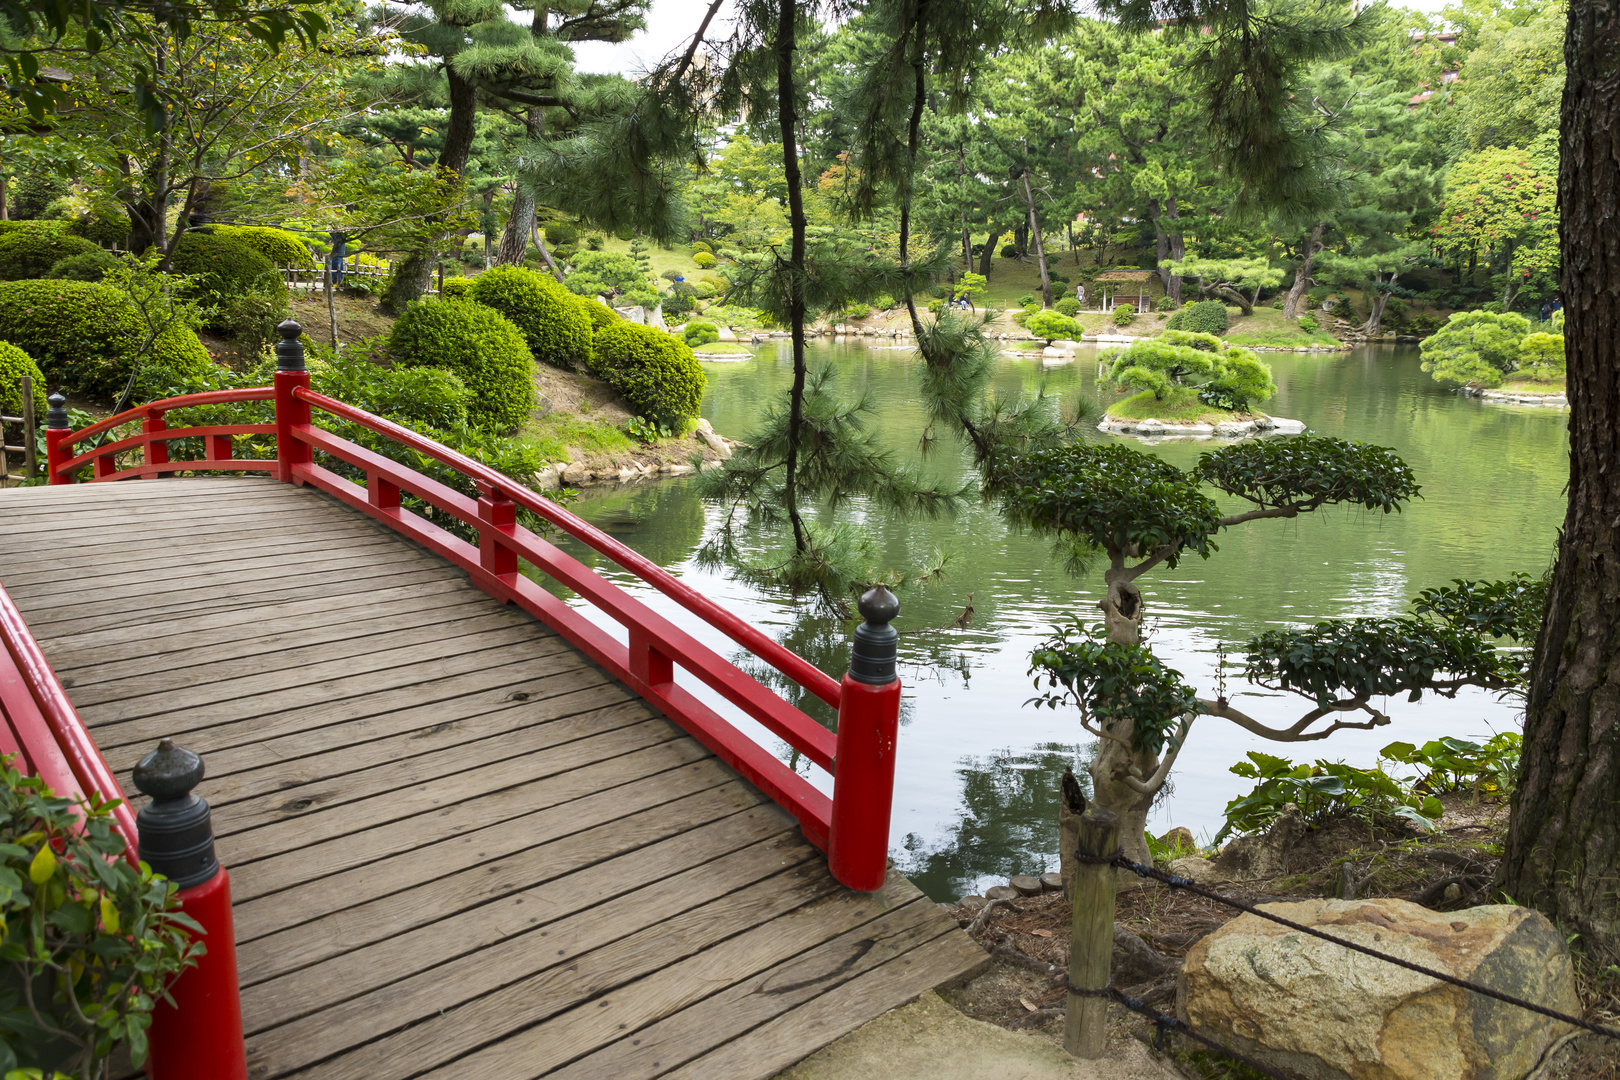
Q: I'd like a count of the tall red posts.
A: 4